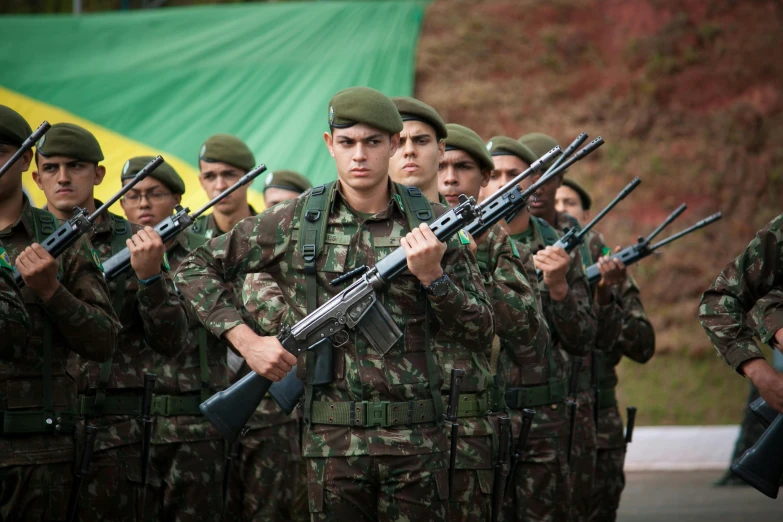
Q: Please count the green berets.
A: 11